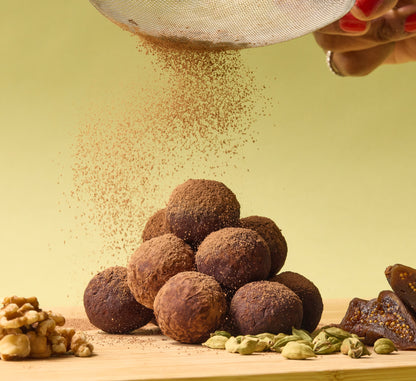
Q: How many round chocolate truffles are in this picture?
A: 9